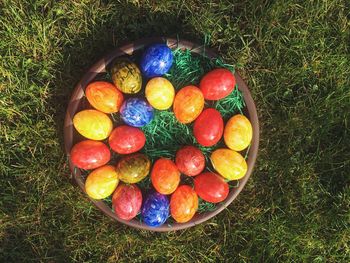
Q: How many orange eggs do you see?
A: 4